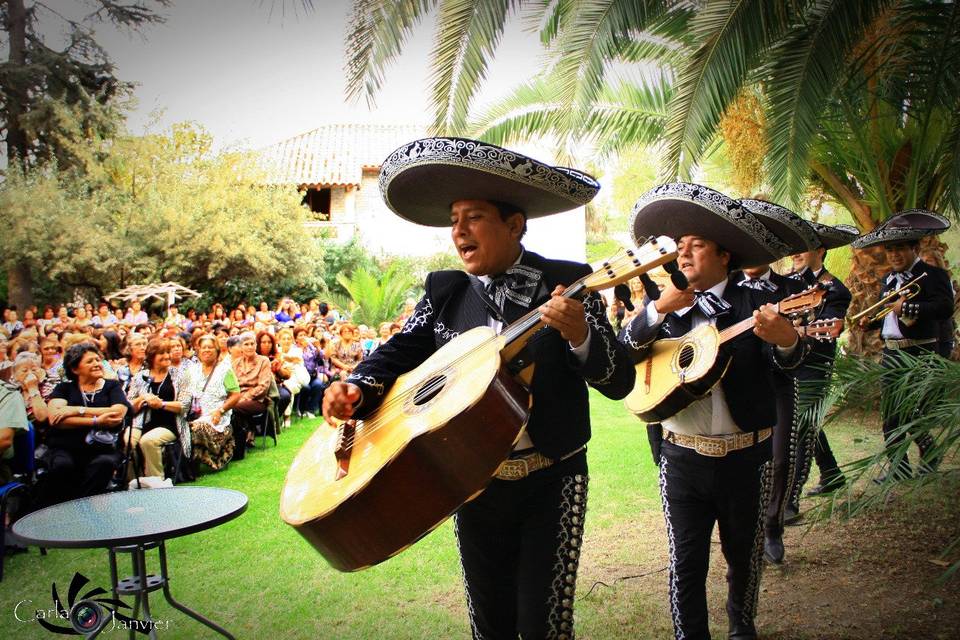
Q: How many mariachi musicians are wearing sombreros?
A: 5